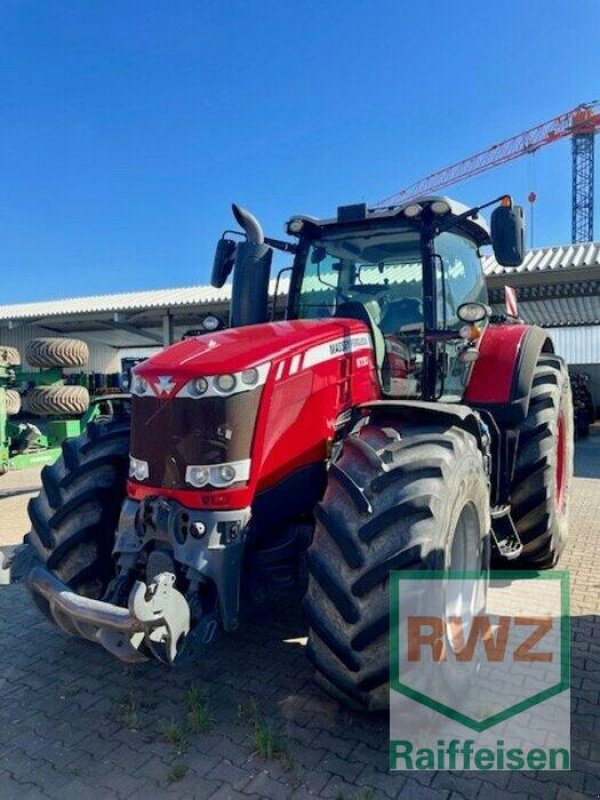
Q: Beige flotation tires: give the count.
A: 4